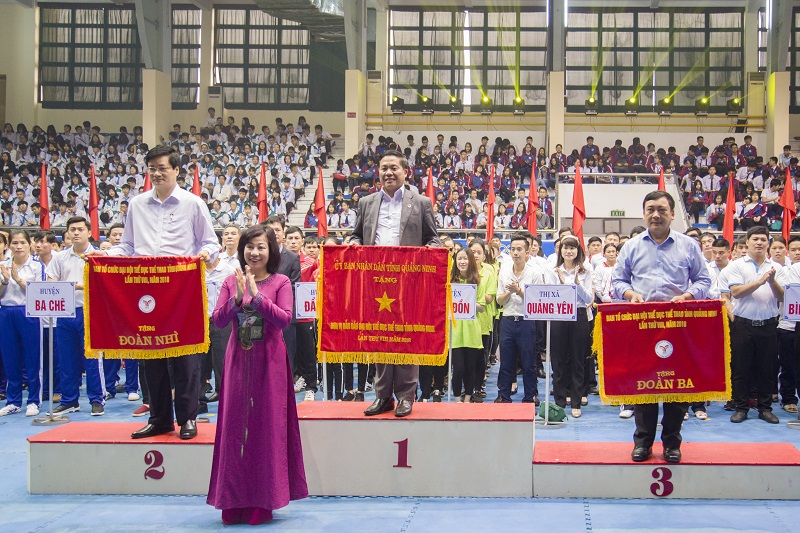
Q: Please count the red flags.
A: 13